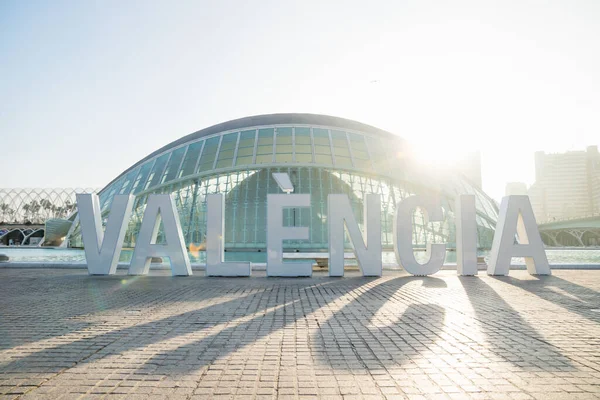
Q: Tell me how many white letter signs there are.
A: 8